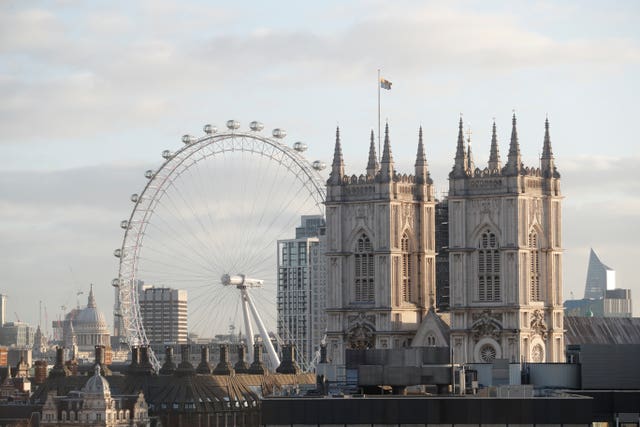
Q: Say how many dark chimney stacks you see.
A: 12